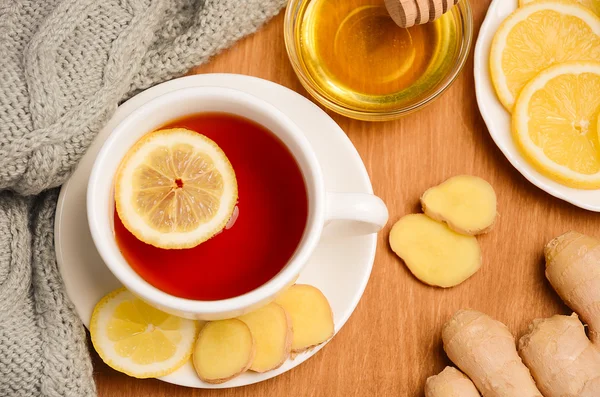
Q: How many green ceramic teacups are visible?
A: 0